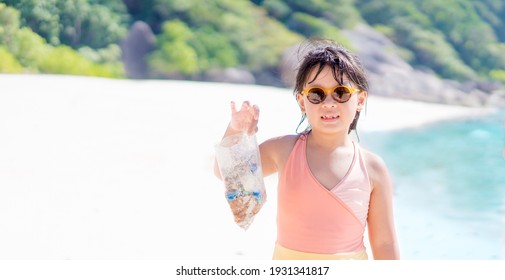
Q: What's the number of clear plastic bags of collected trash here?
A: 1